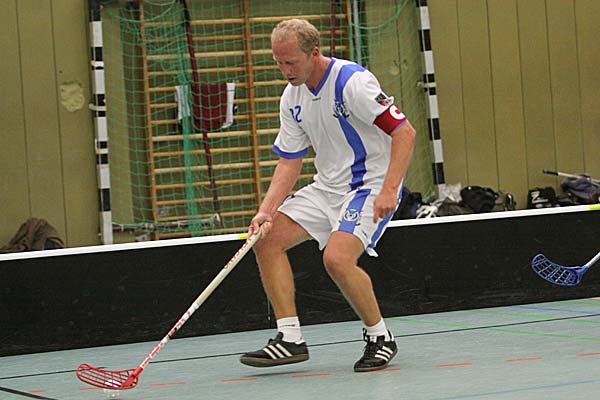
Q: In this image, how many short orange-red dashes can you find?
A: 9